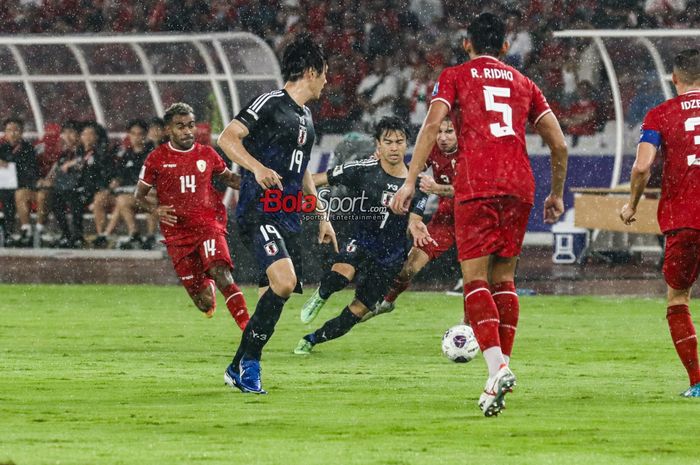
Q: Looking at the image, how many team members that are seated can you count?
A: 5